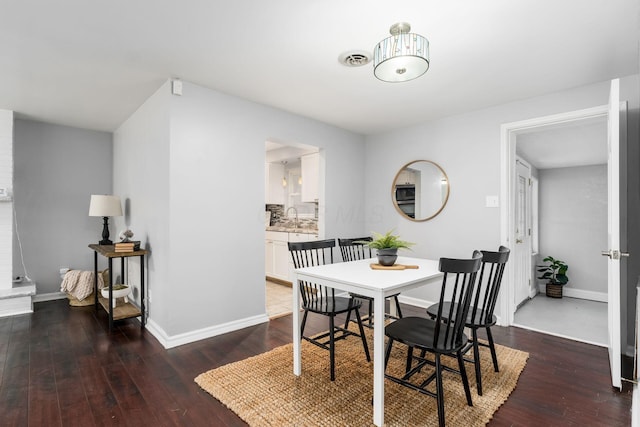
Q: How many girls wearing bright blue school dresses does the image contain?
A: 0